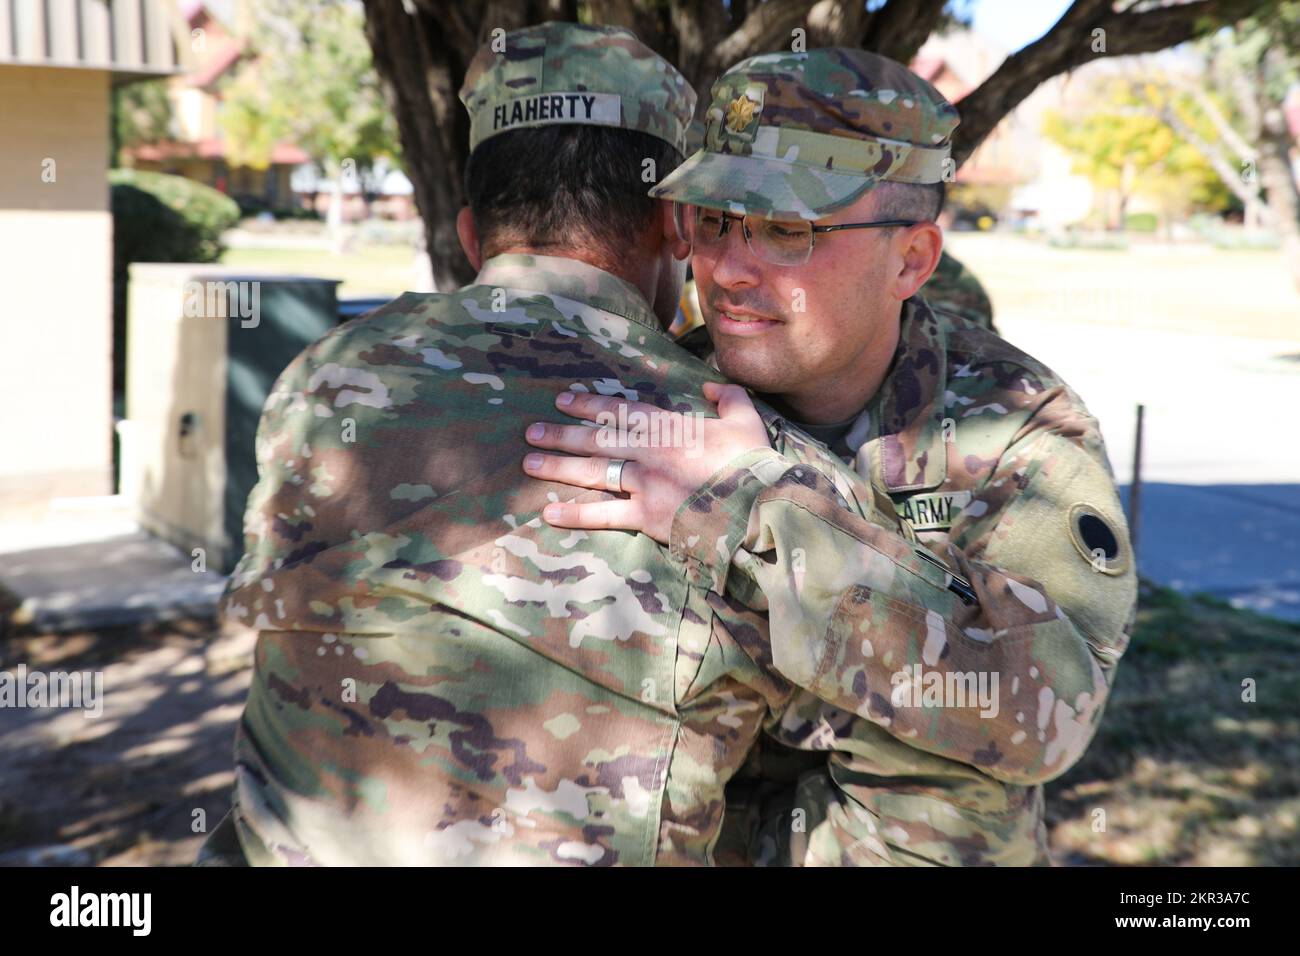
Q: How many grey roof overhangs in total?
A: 1